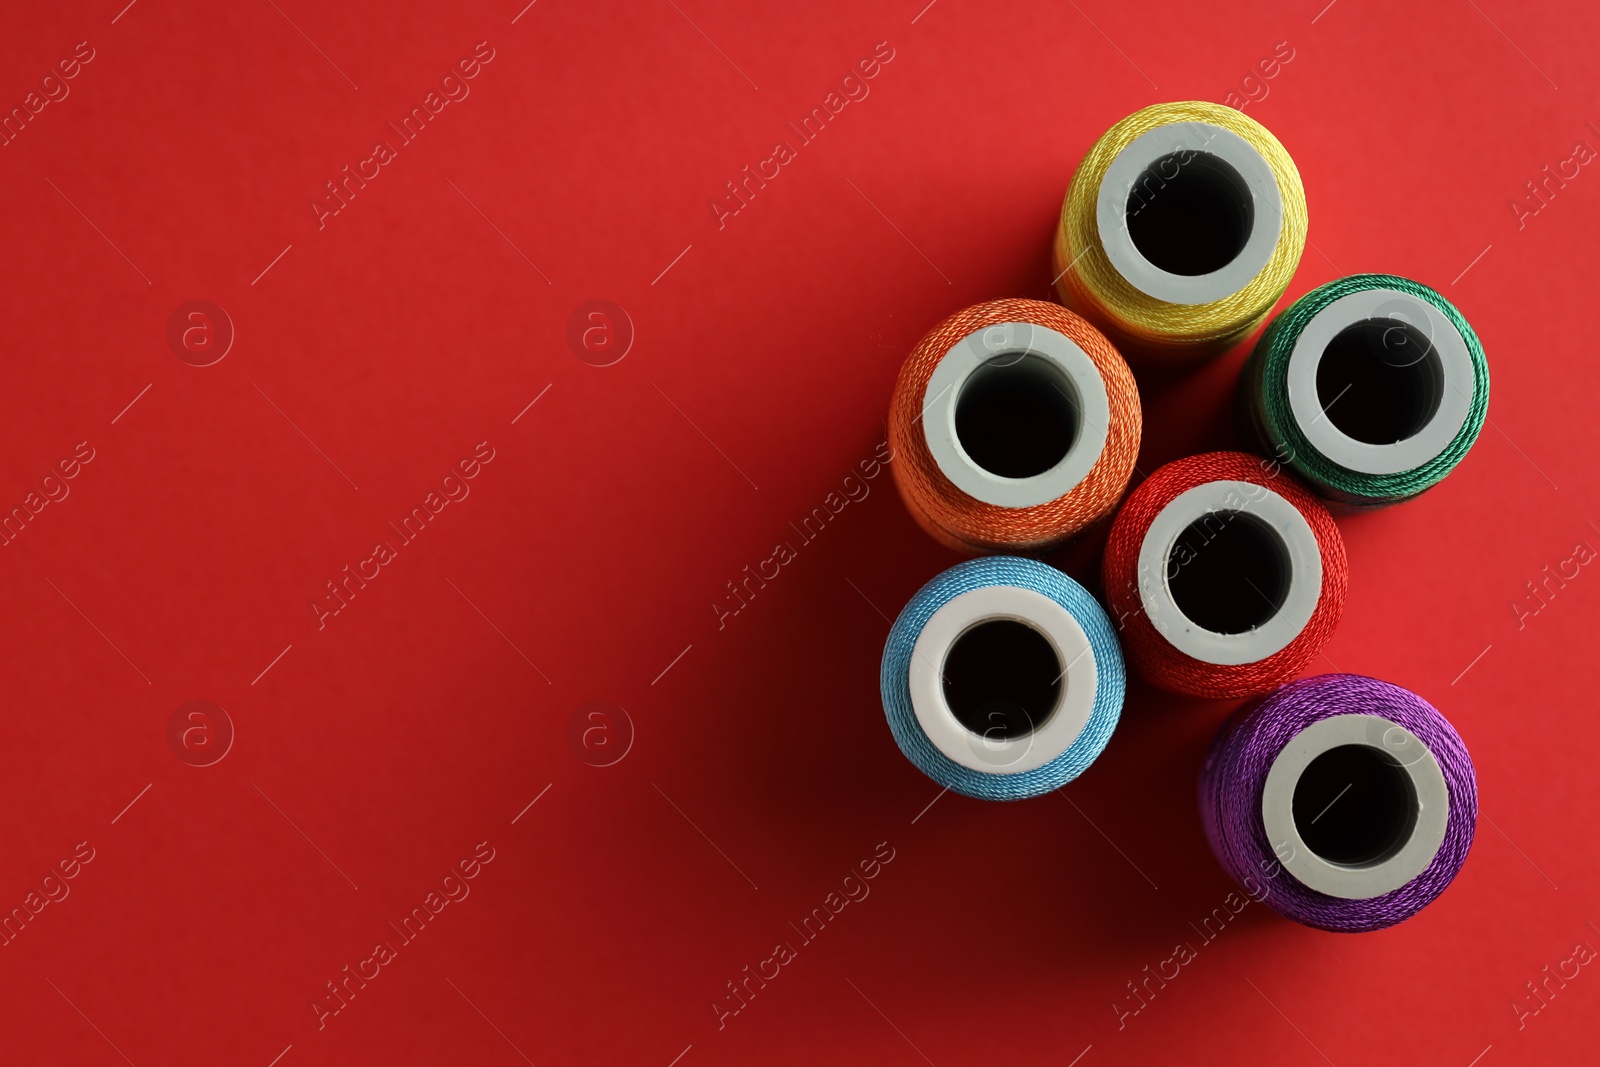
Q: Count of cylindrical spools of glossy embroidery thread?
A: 6